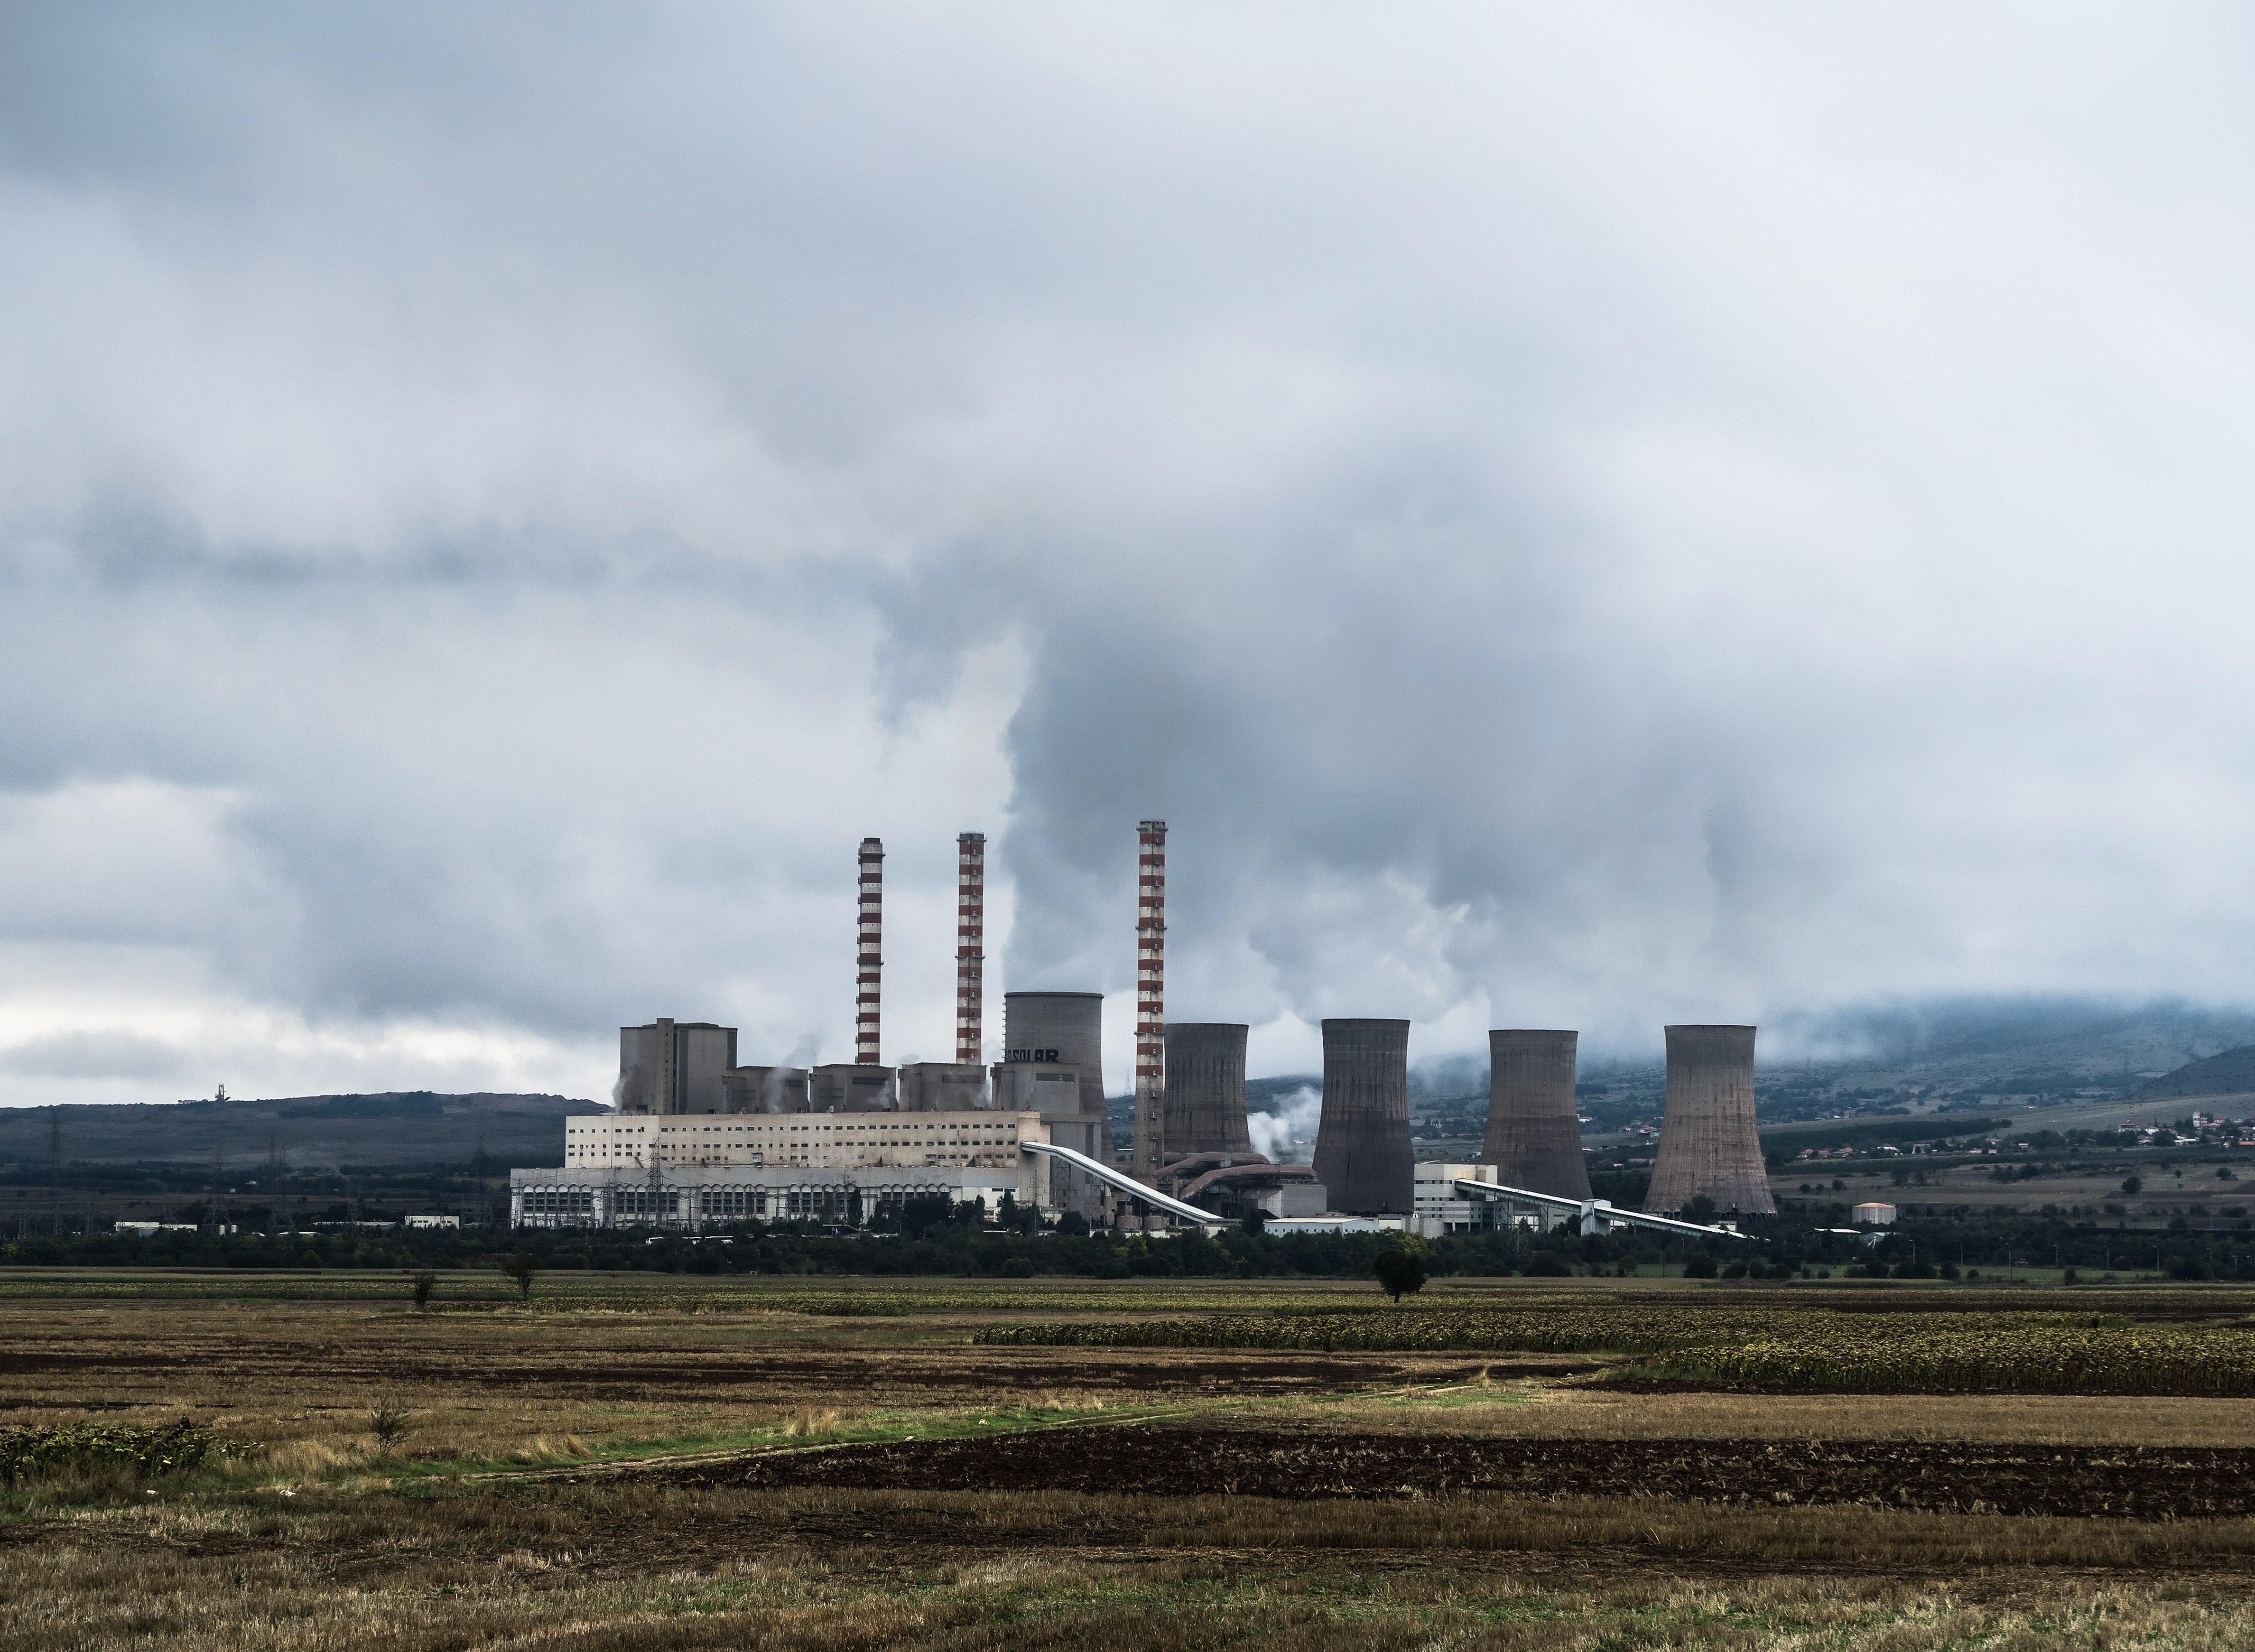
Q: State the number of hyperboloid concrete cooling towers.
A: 5